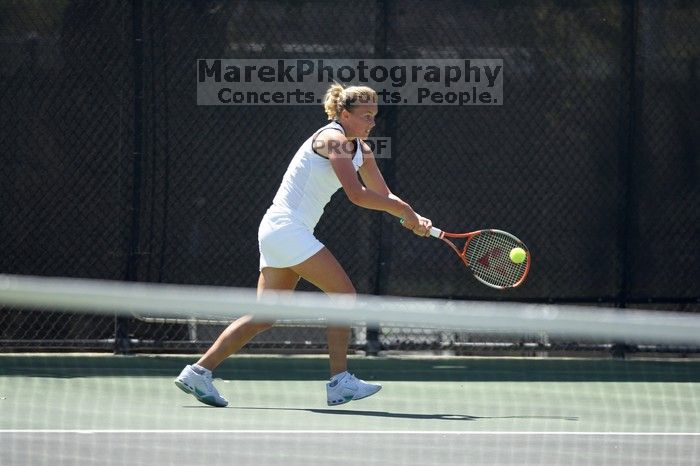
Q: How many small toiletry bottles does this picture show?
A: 0